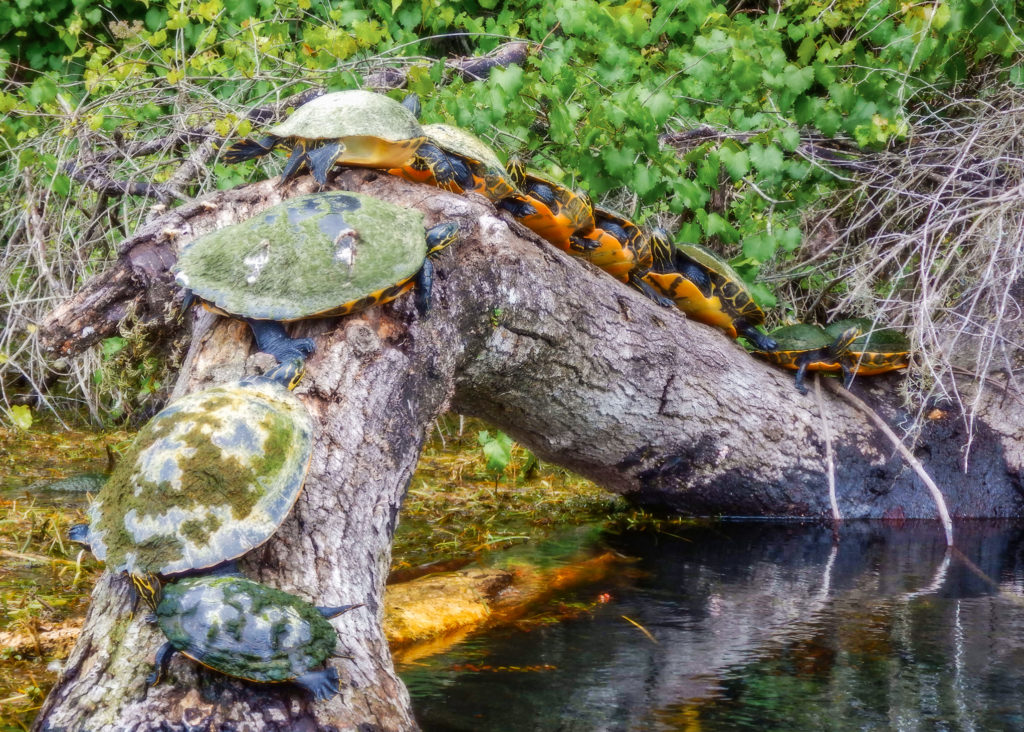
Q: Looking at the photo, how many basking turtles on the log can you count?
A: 10